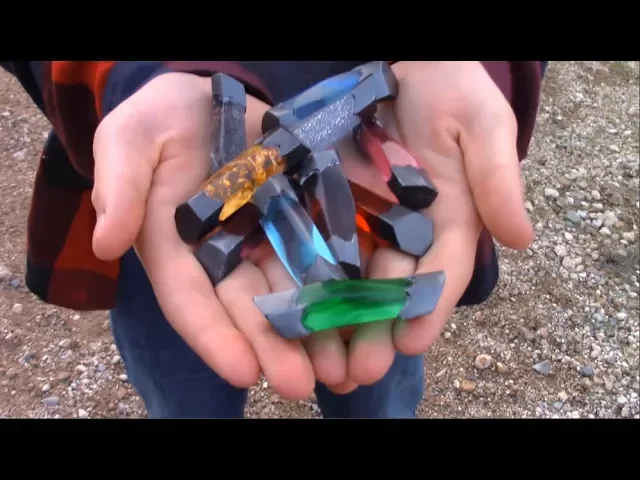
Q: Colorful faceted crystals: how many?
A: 10